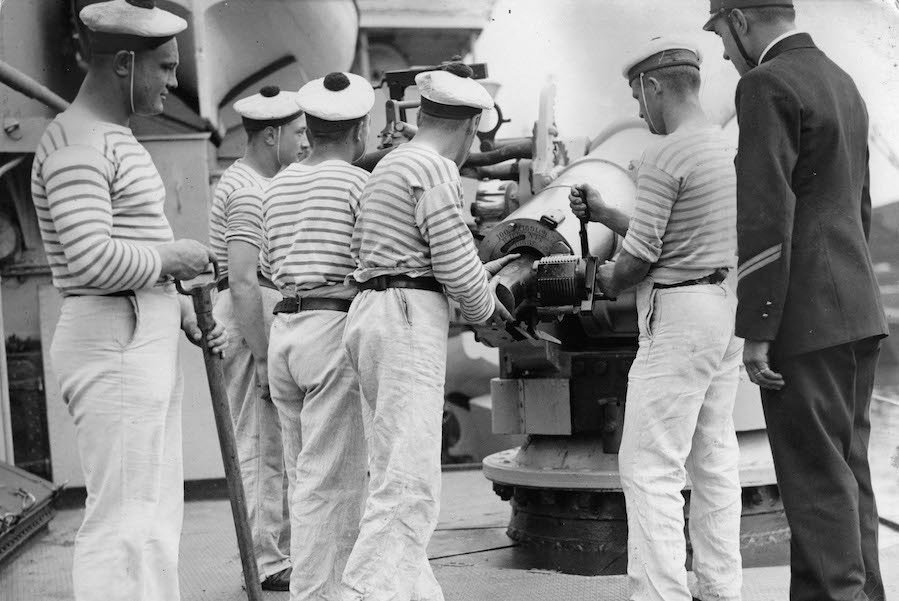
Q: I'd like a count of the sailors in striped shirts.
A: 5